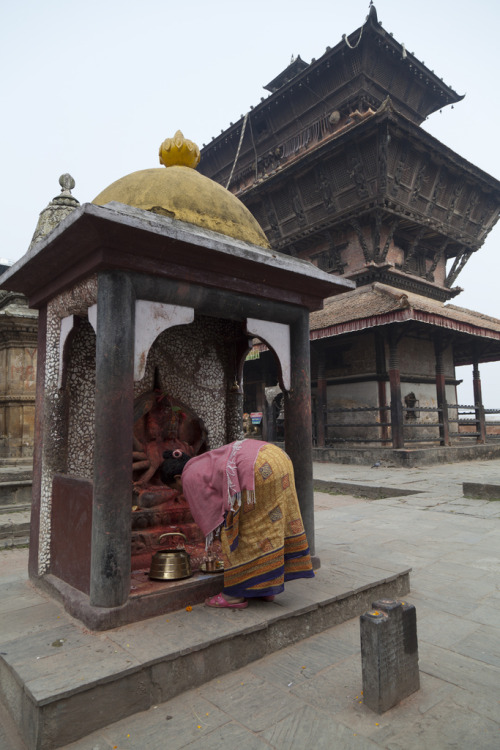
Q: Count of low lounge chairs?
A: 0